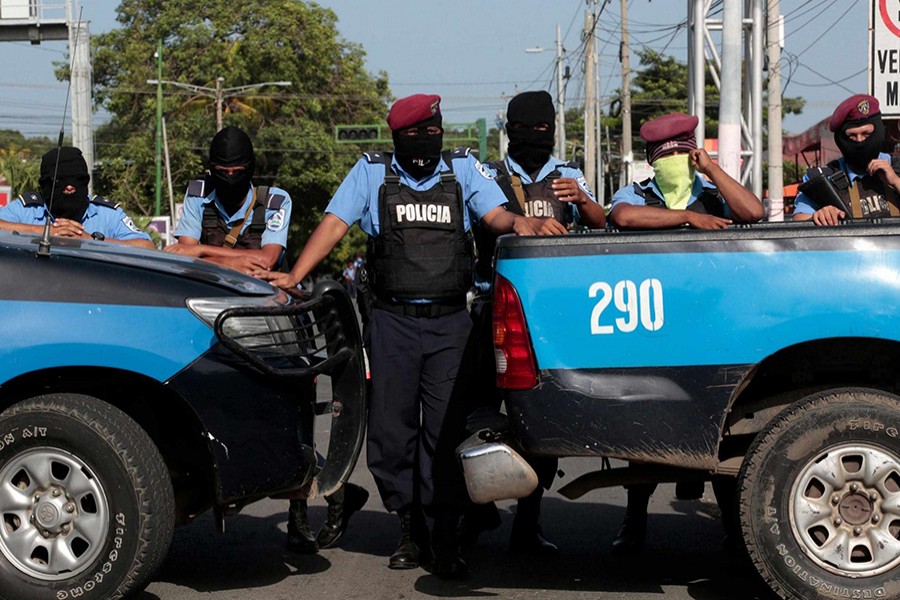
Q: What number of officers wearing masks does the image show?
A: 6